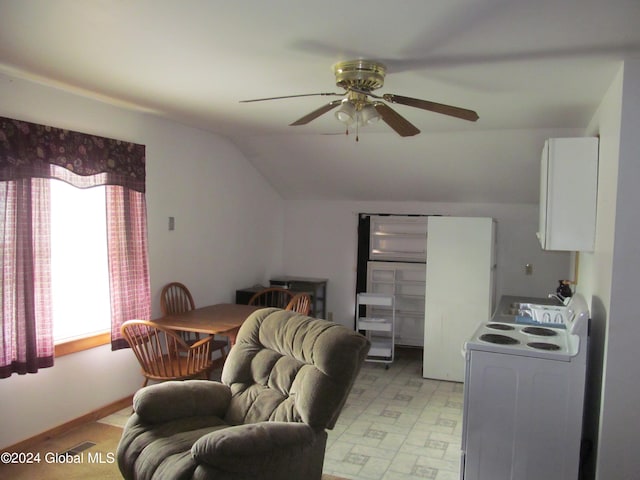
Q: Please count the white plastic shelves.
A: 3